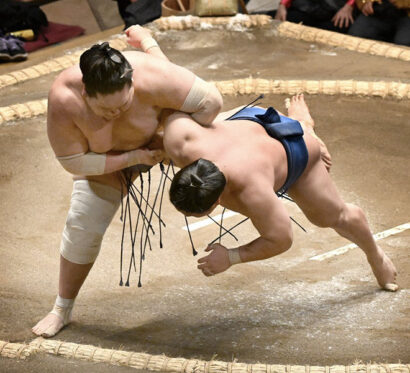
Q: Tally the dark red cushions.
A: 1